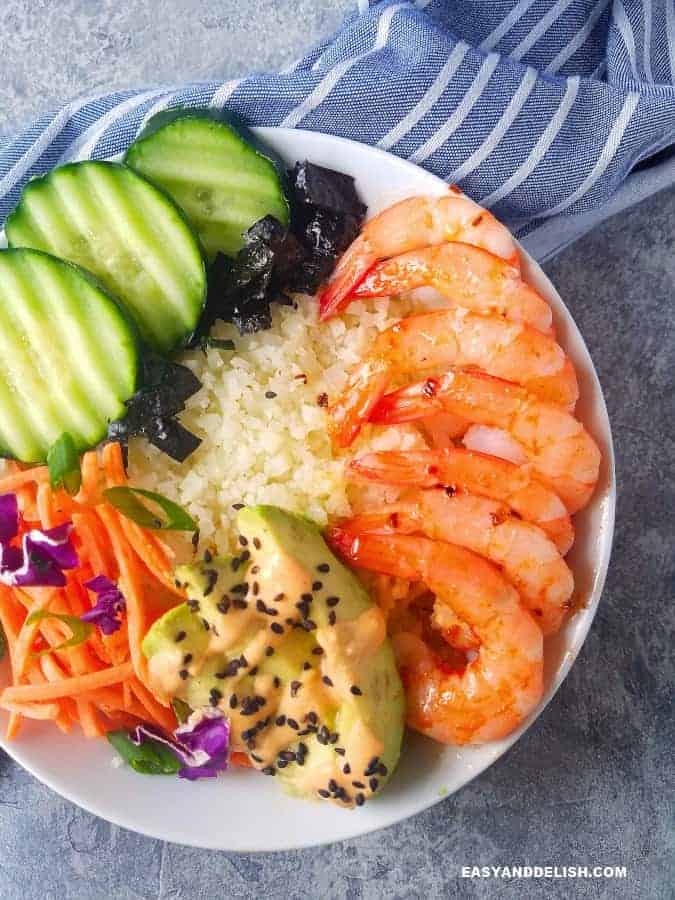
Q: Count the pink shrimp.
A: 7